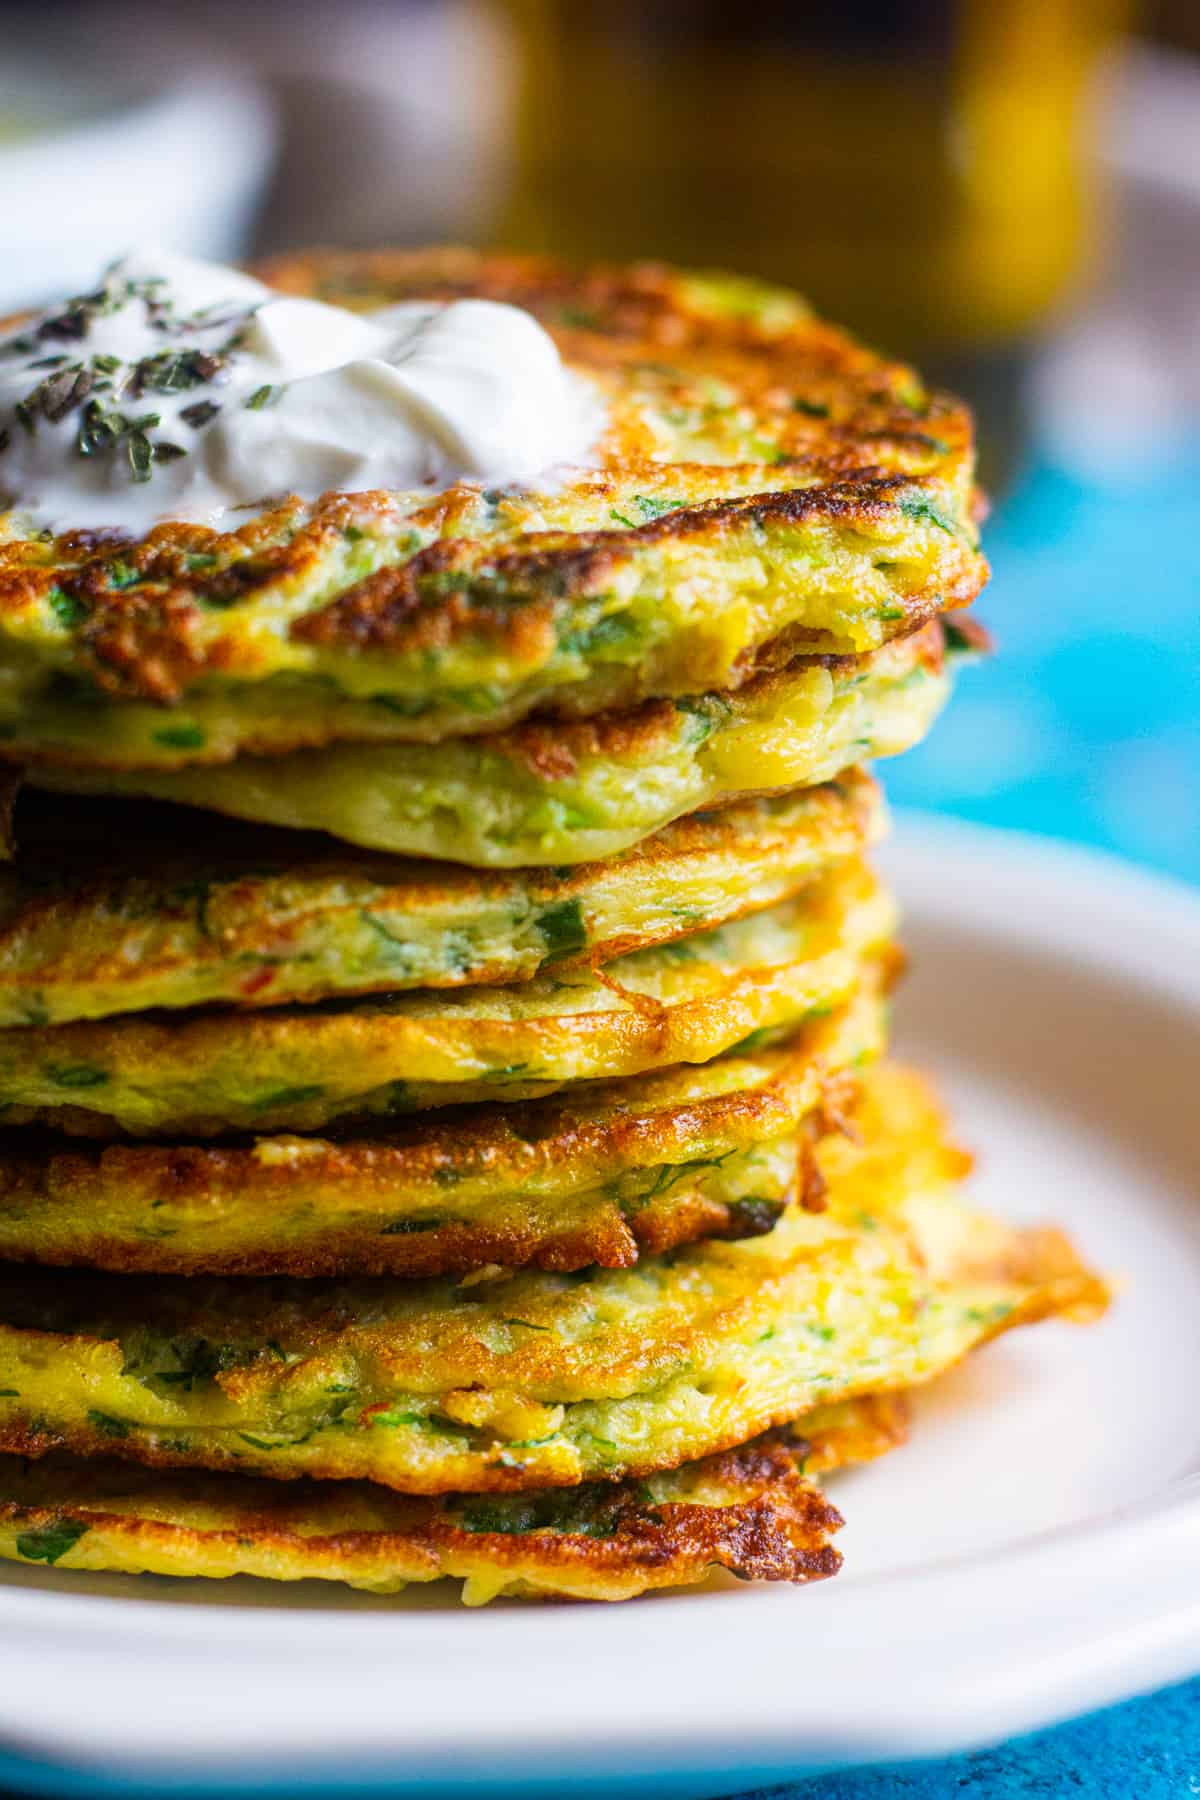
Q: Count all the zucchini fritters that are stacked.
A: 7